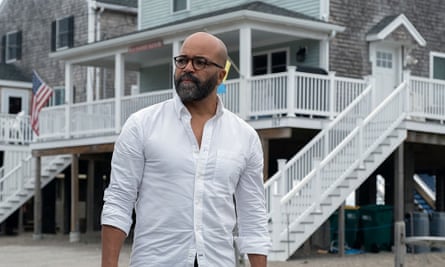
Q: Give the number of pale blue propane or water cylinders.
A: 2